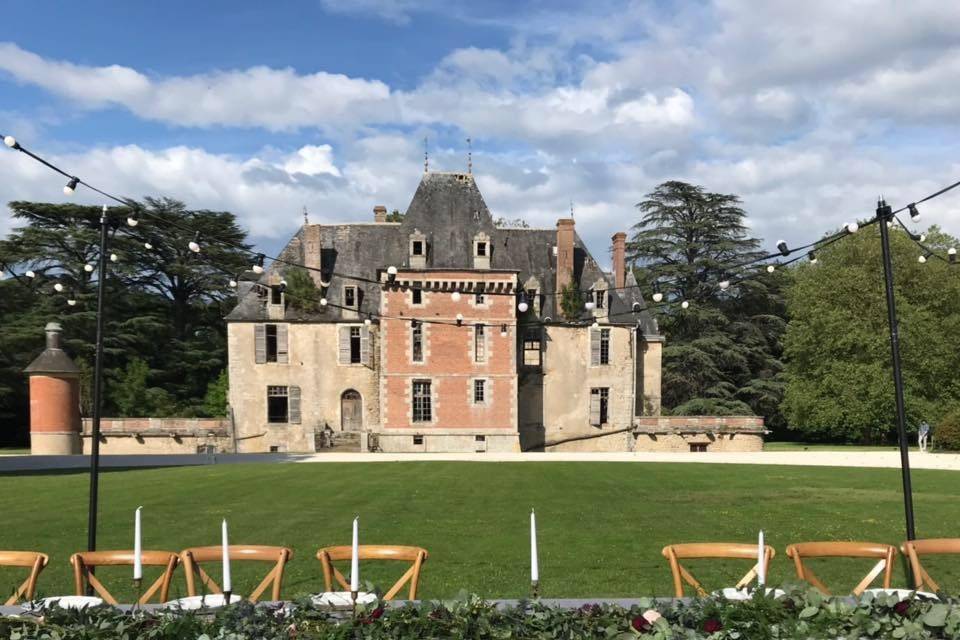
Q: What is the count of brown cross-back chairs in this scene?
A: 7